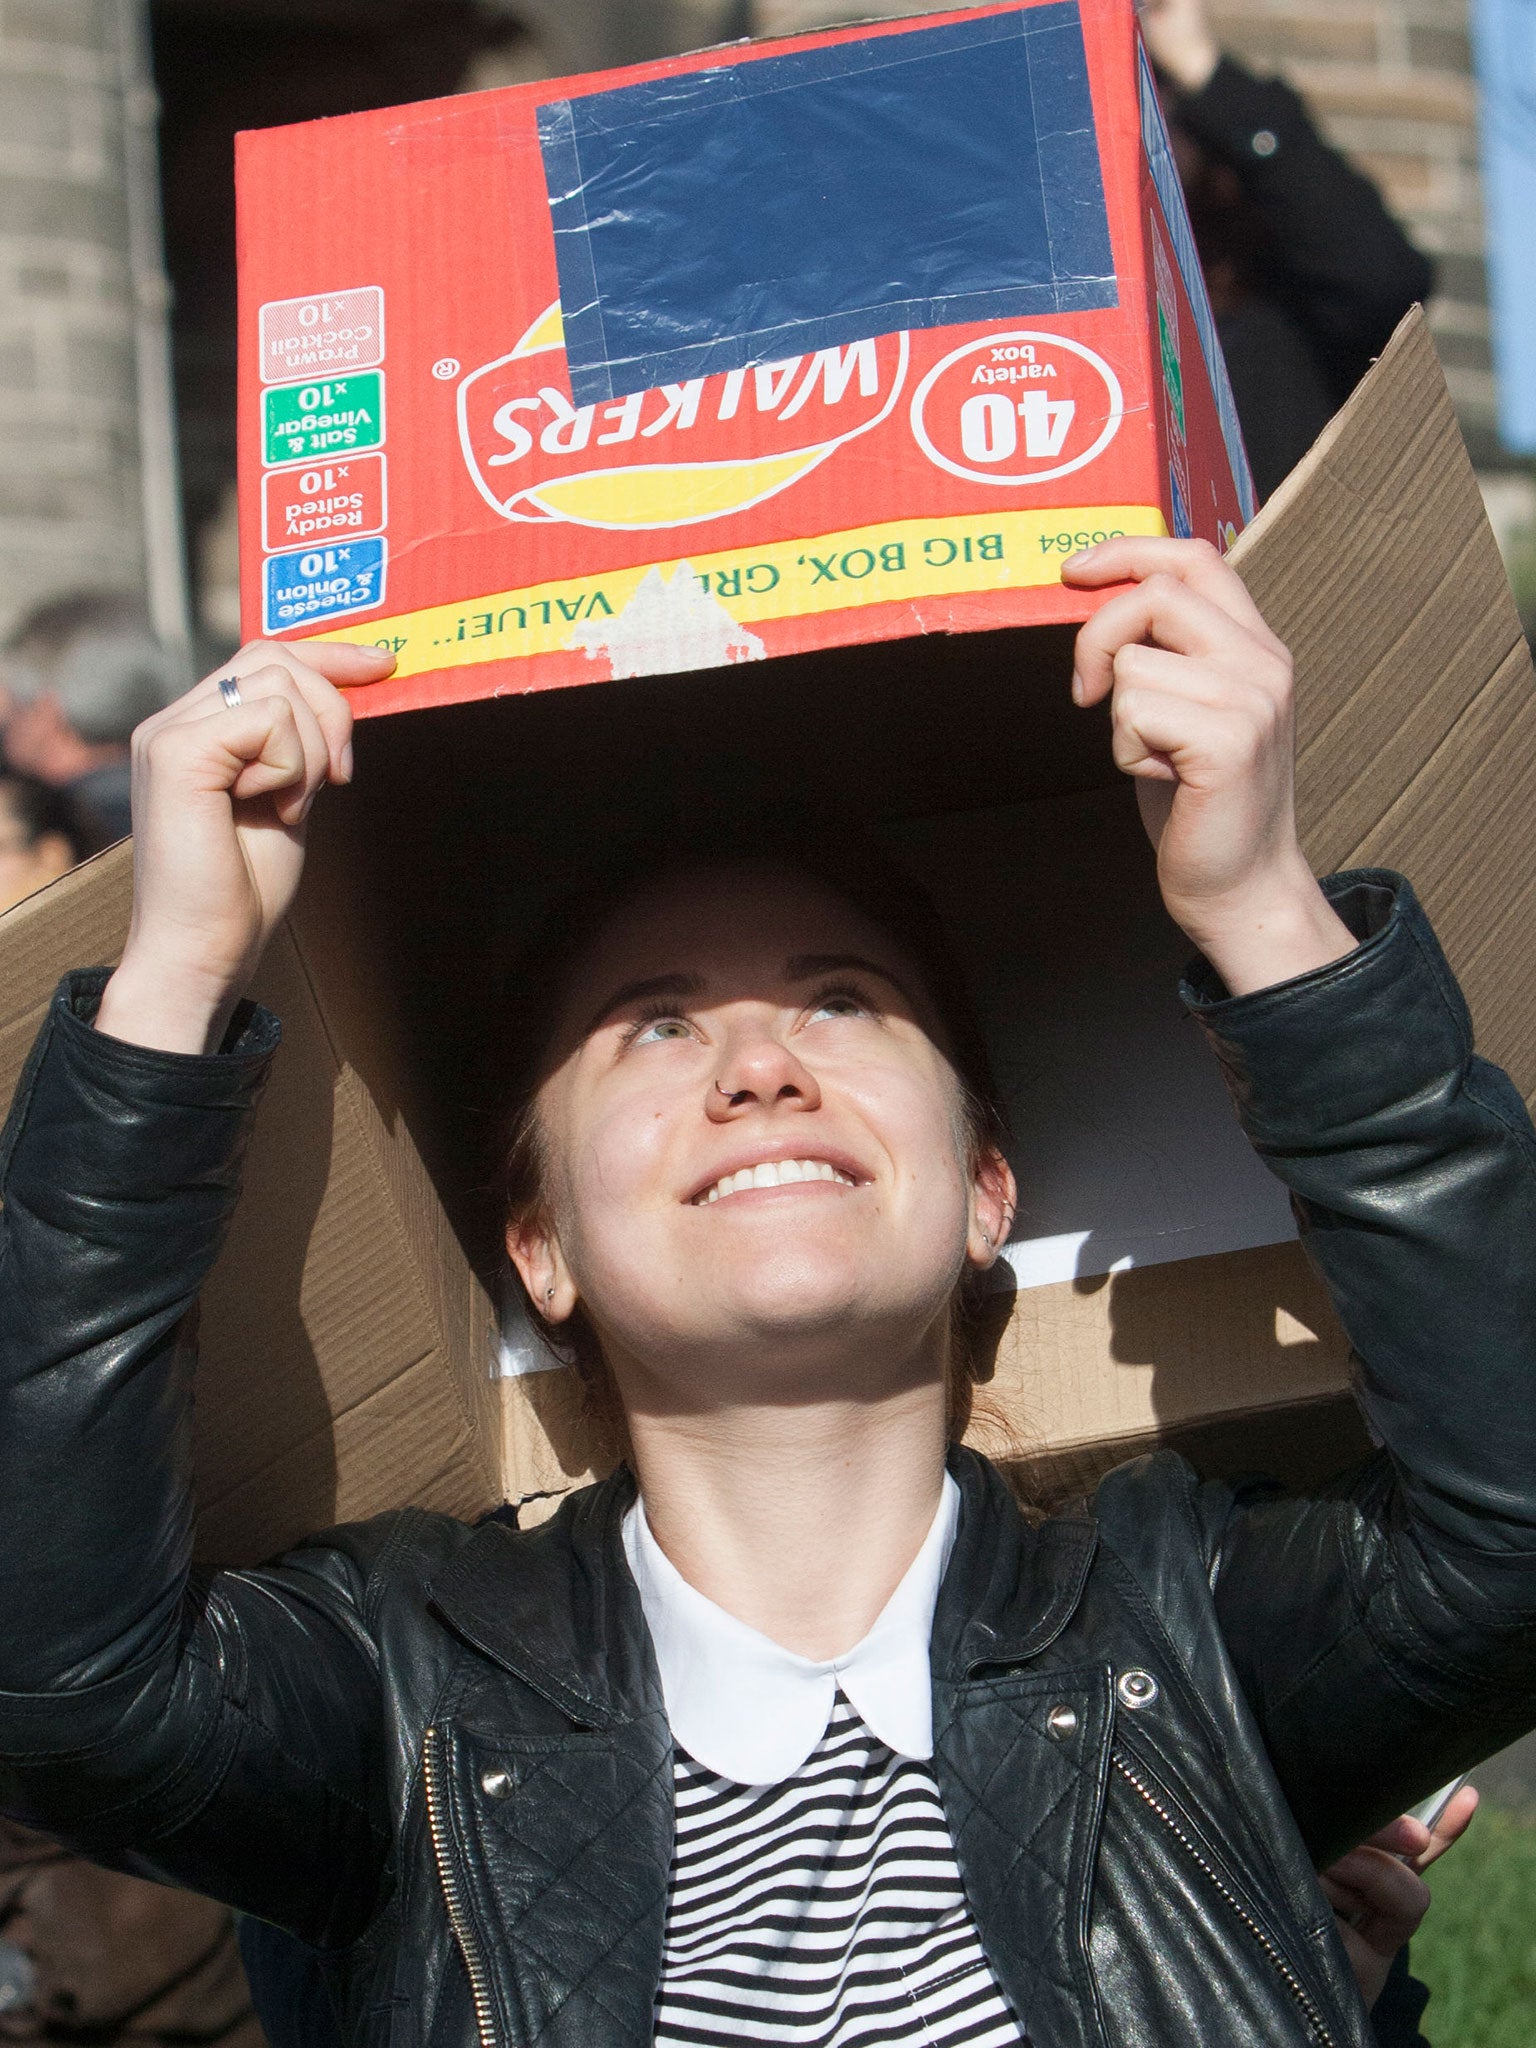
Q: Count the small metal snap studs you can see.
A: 3